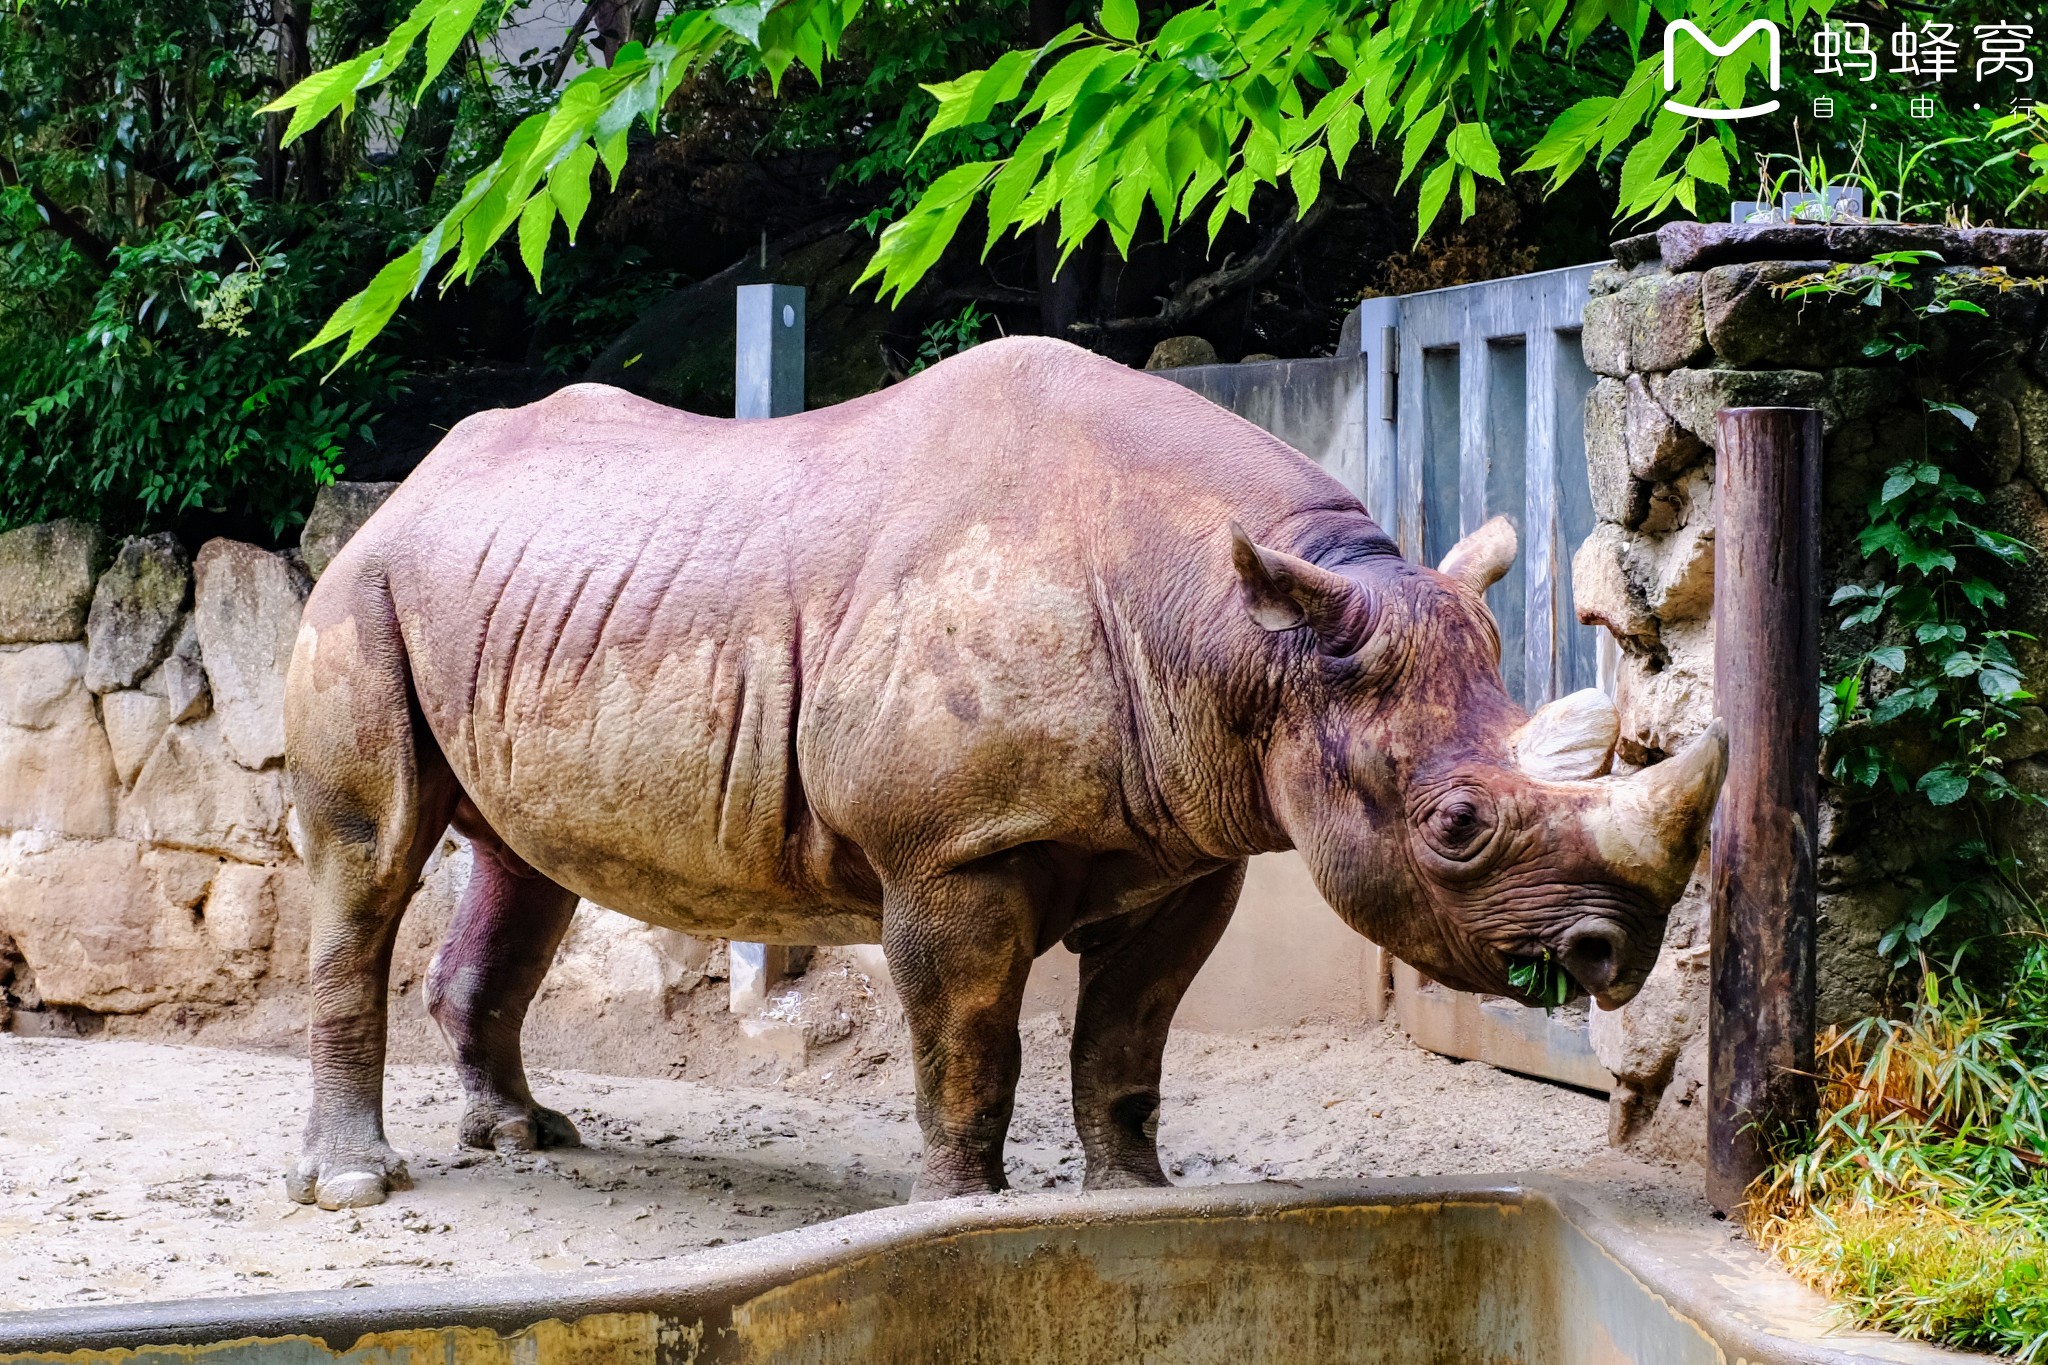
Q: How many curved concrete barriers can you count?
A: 1